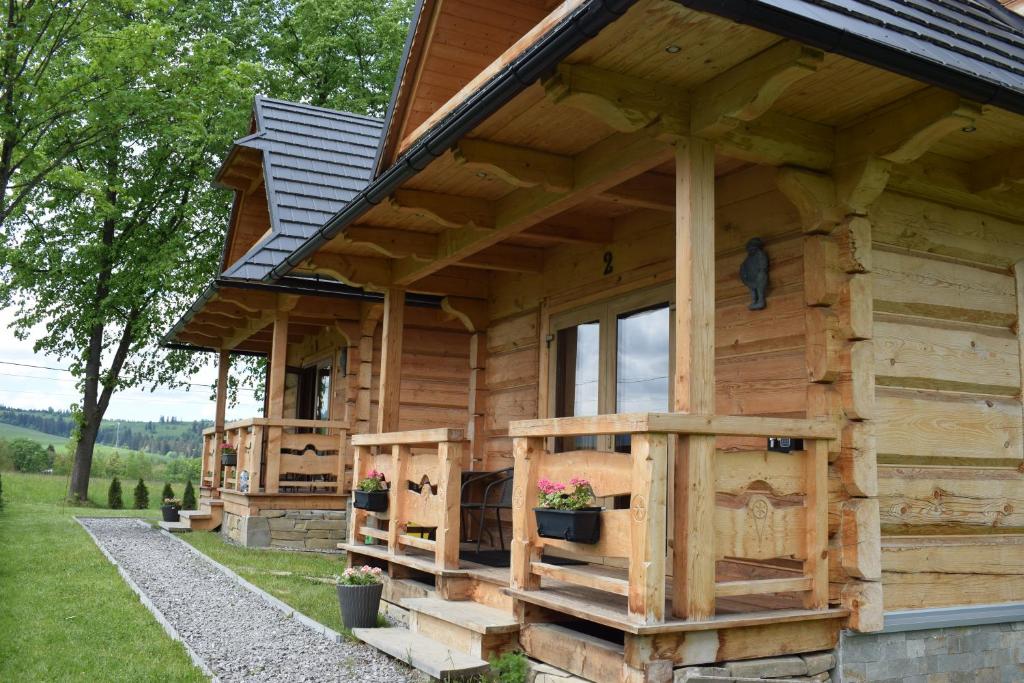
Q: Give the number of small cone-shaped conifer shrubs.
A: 4